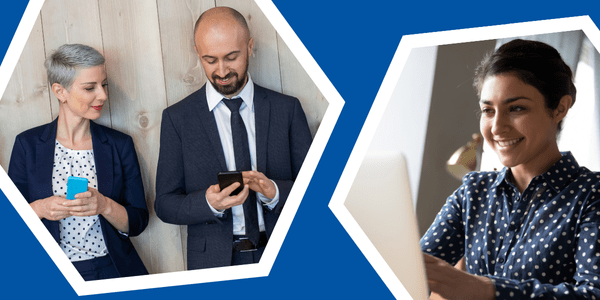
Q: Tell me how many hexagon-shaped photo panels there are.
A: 2